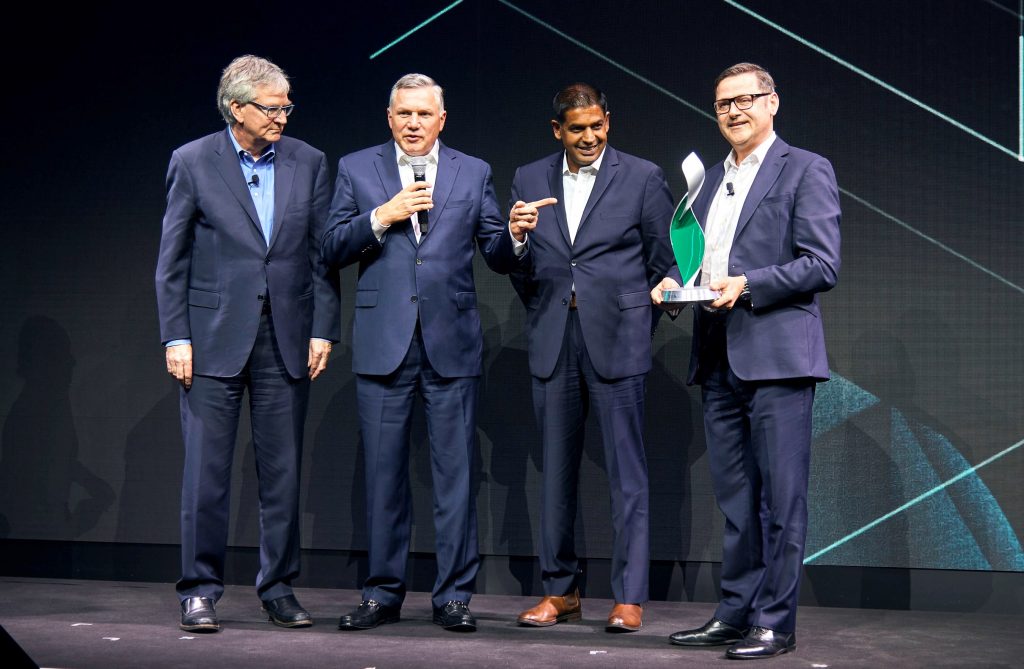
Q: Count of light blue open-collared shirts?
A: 1